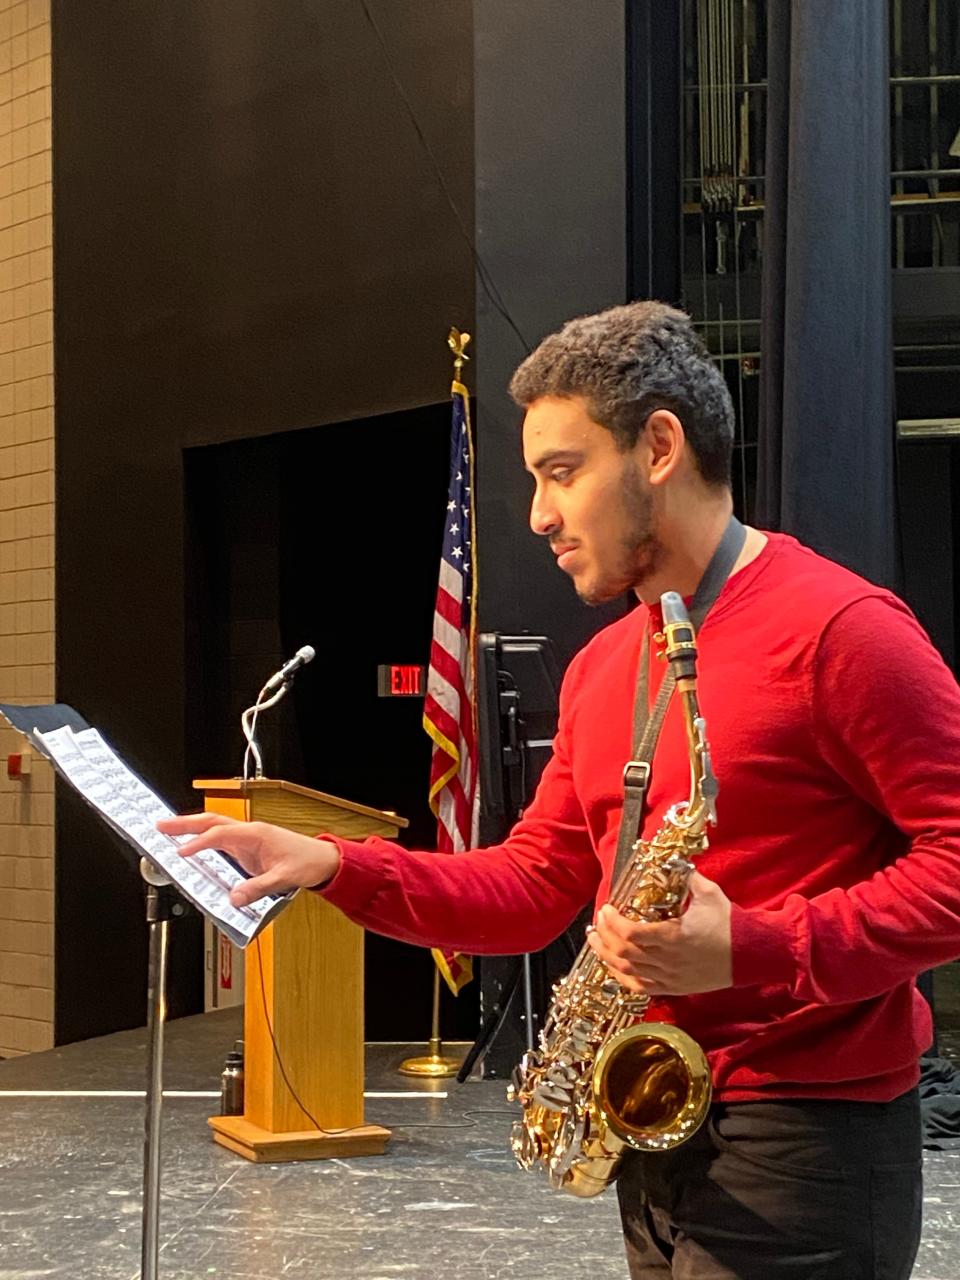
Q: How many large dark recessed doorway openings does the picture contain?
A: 1